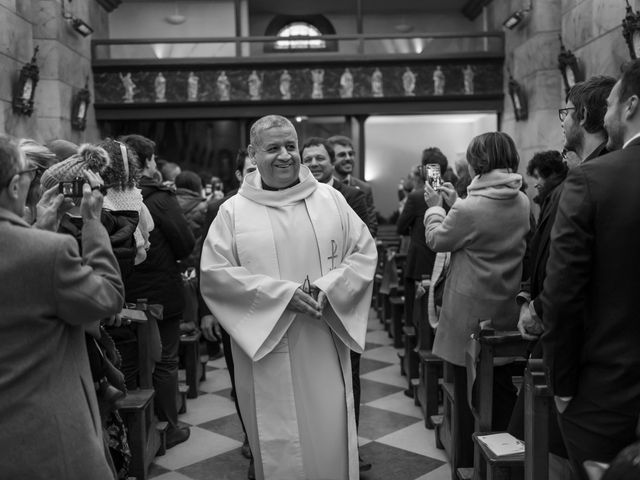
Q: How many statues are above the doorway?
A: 12